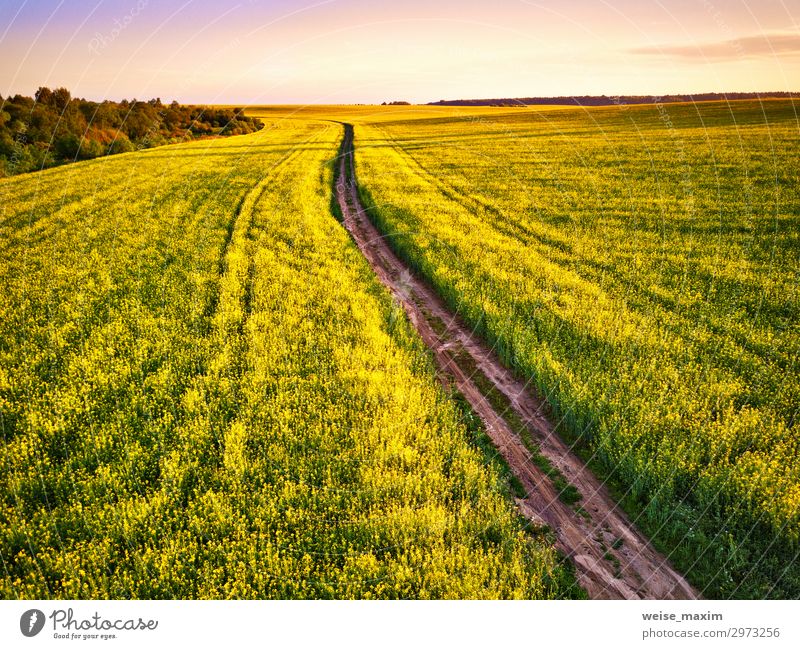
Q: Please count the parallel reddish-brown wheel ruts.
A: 2